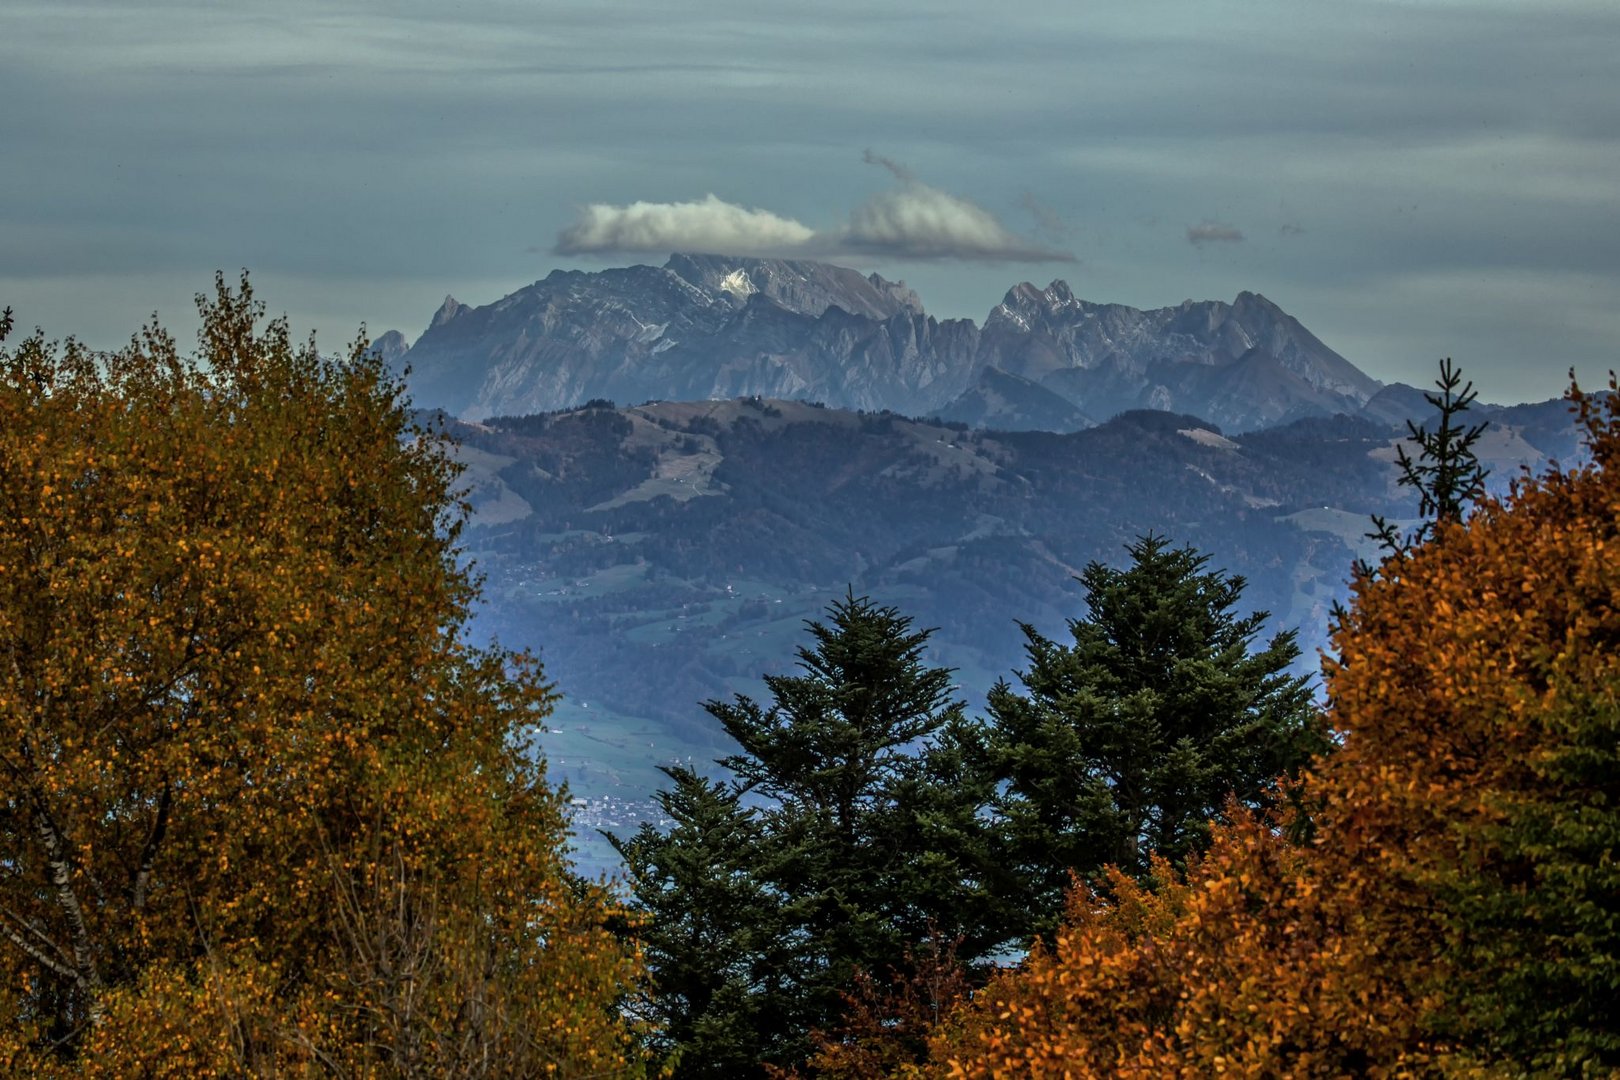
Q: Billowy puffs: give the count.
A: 2